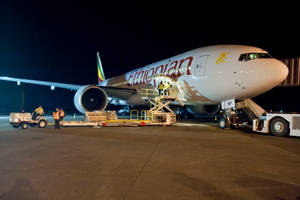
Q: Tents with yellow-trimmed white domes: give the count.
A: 0